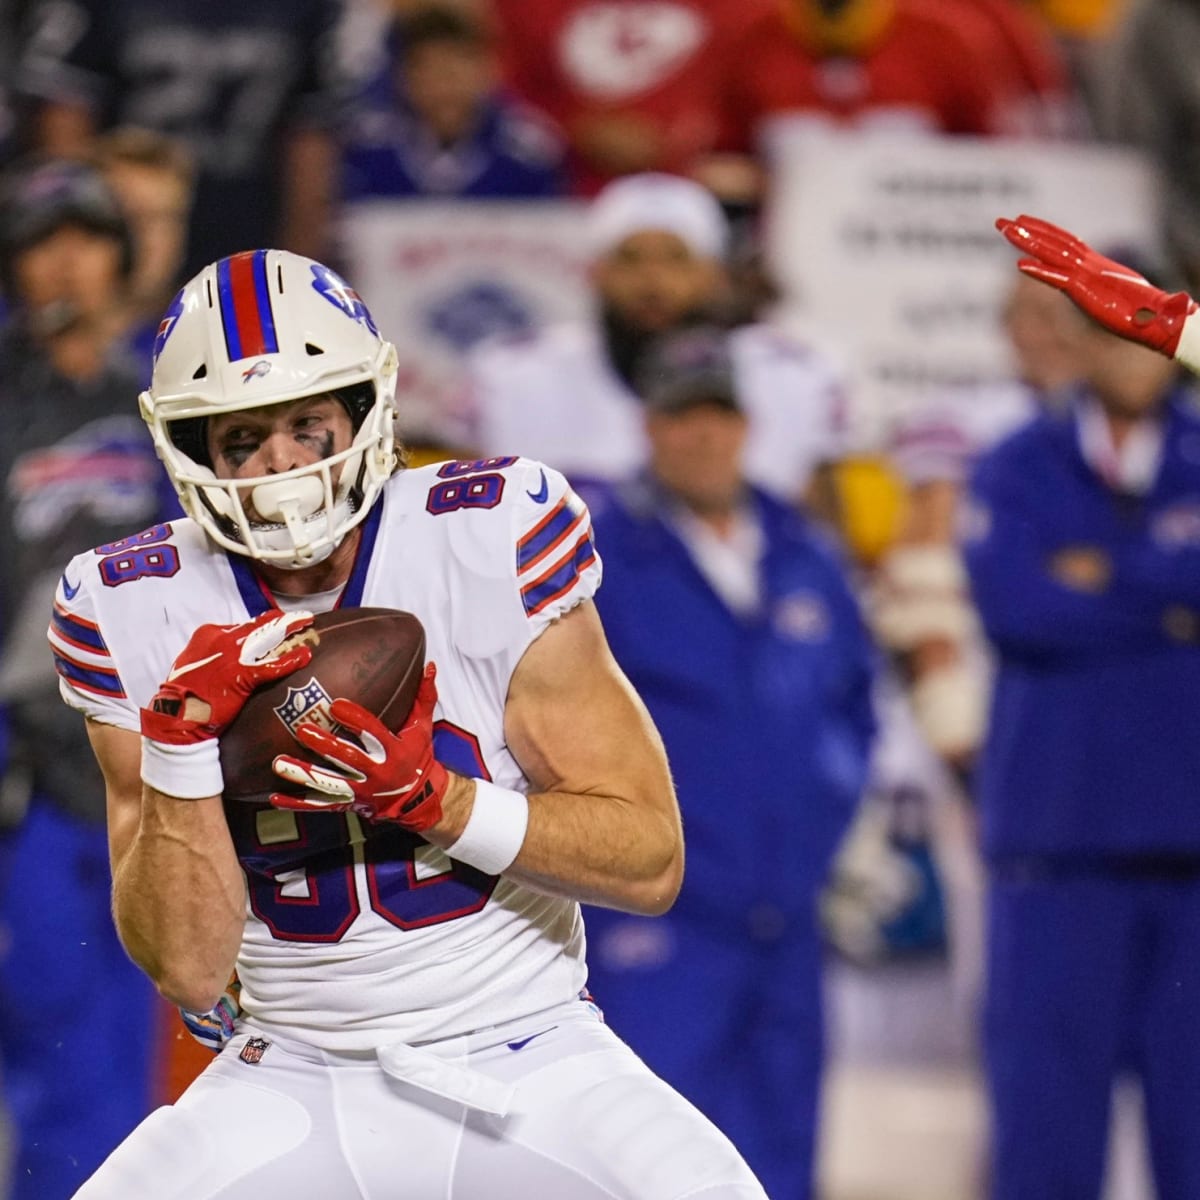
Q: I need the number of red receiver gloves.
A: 3